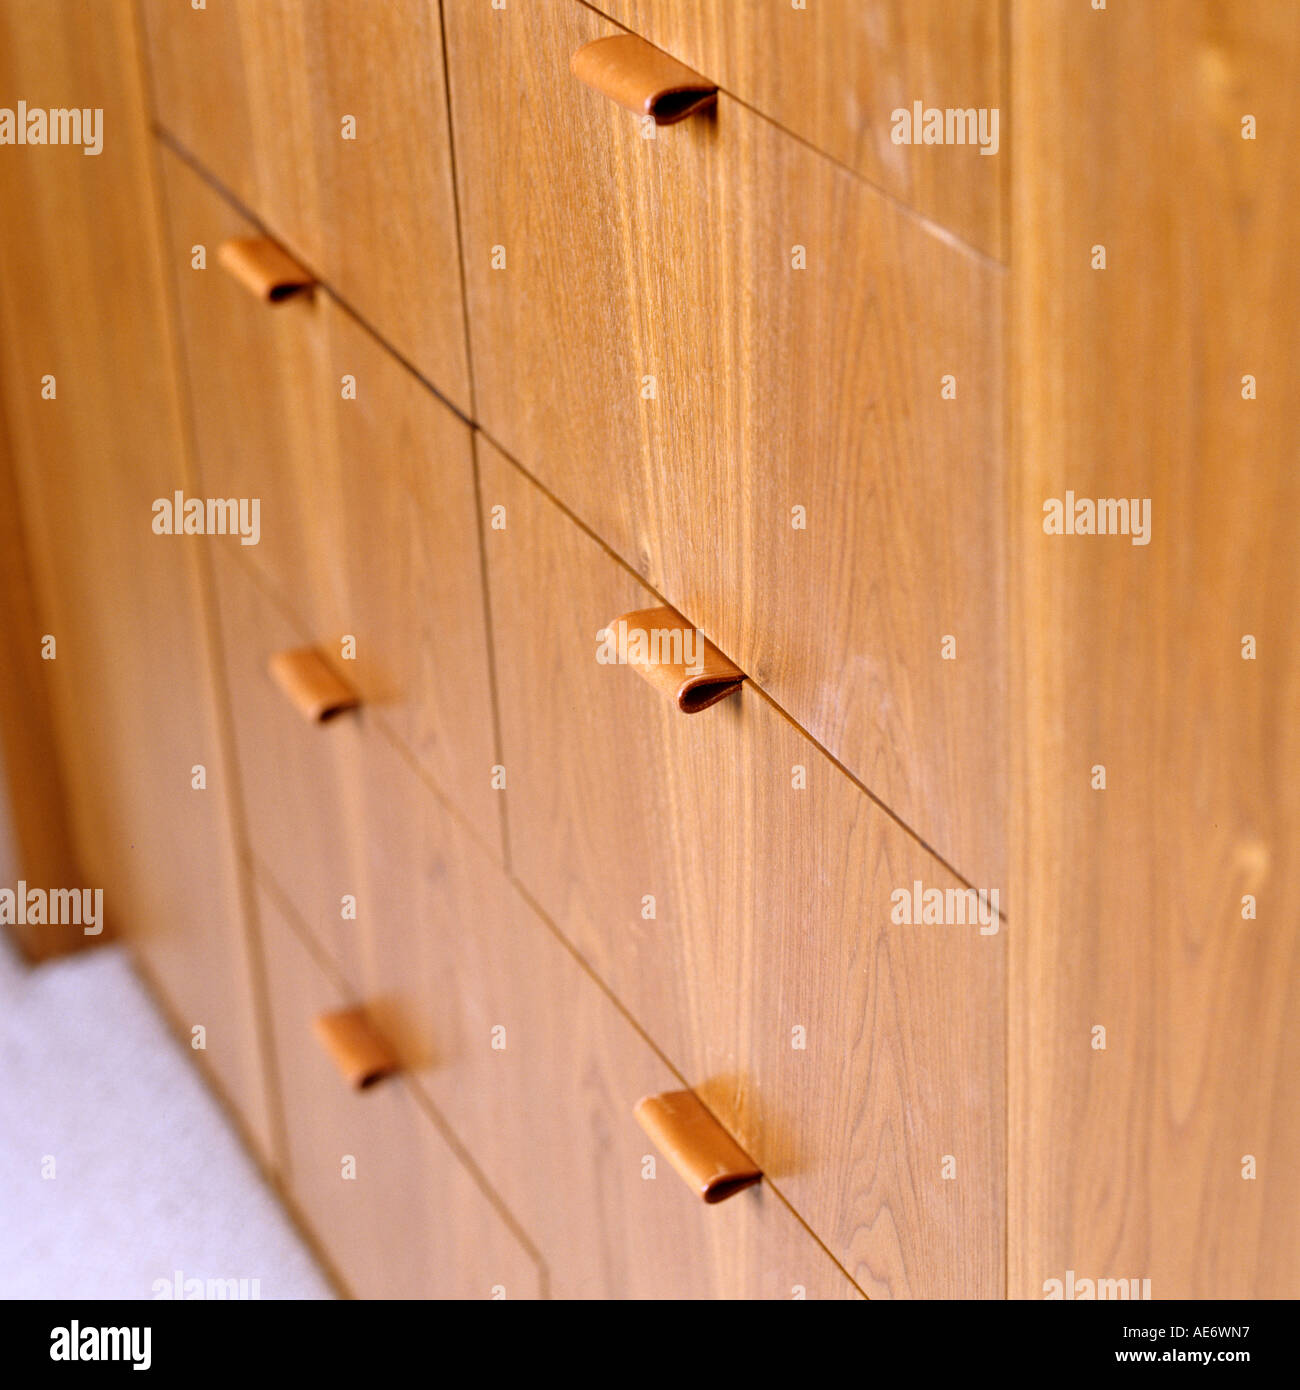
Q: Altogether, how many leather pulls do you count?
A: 6